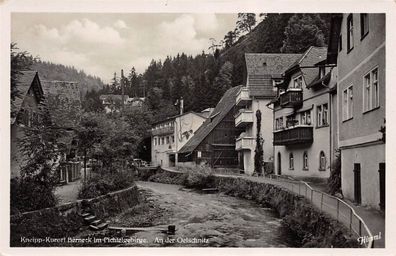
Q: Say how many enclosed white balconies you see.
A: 3